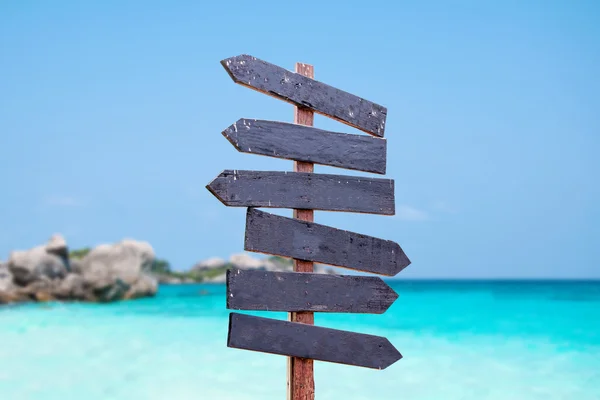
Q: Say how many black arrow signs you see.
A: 6